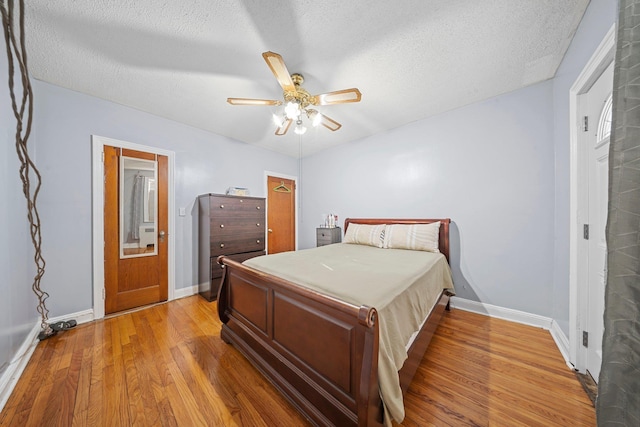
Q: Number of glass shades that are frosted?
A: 4